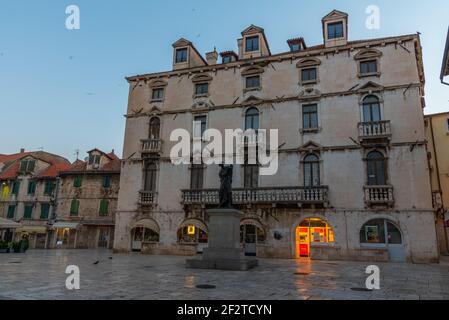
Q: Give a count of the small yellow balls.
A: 0